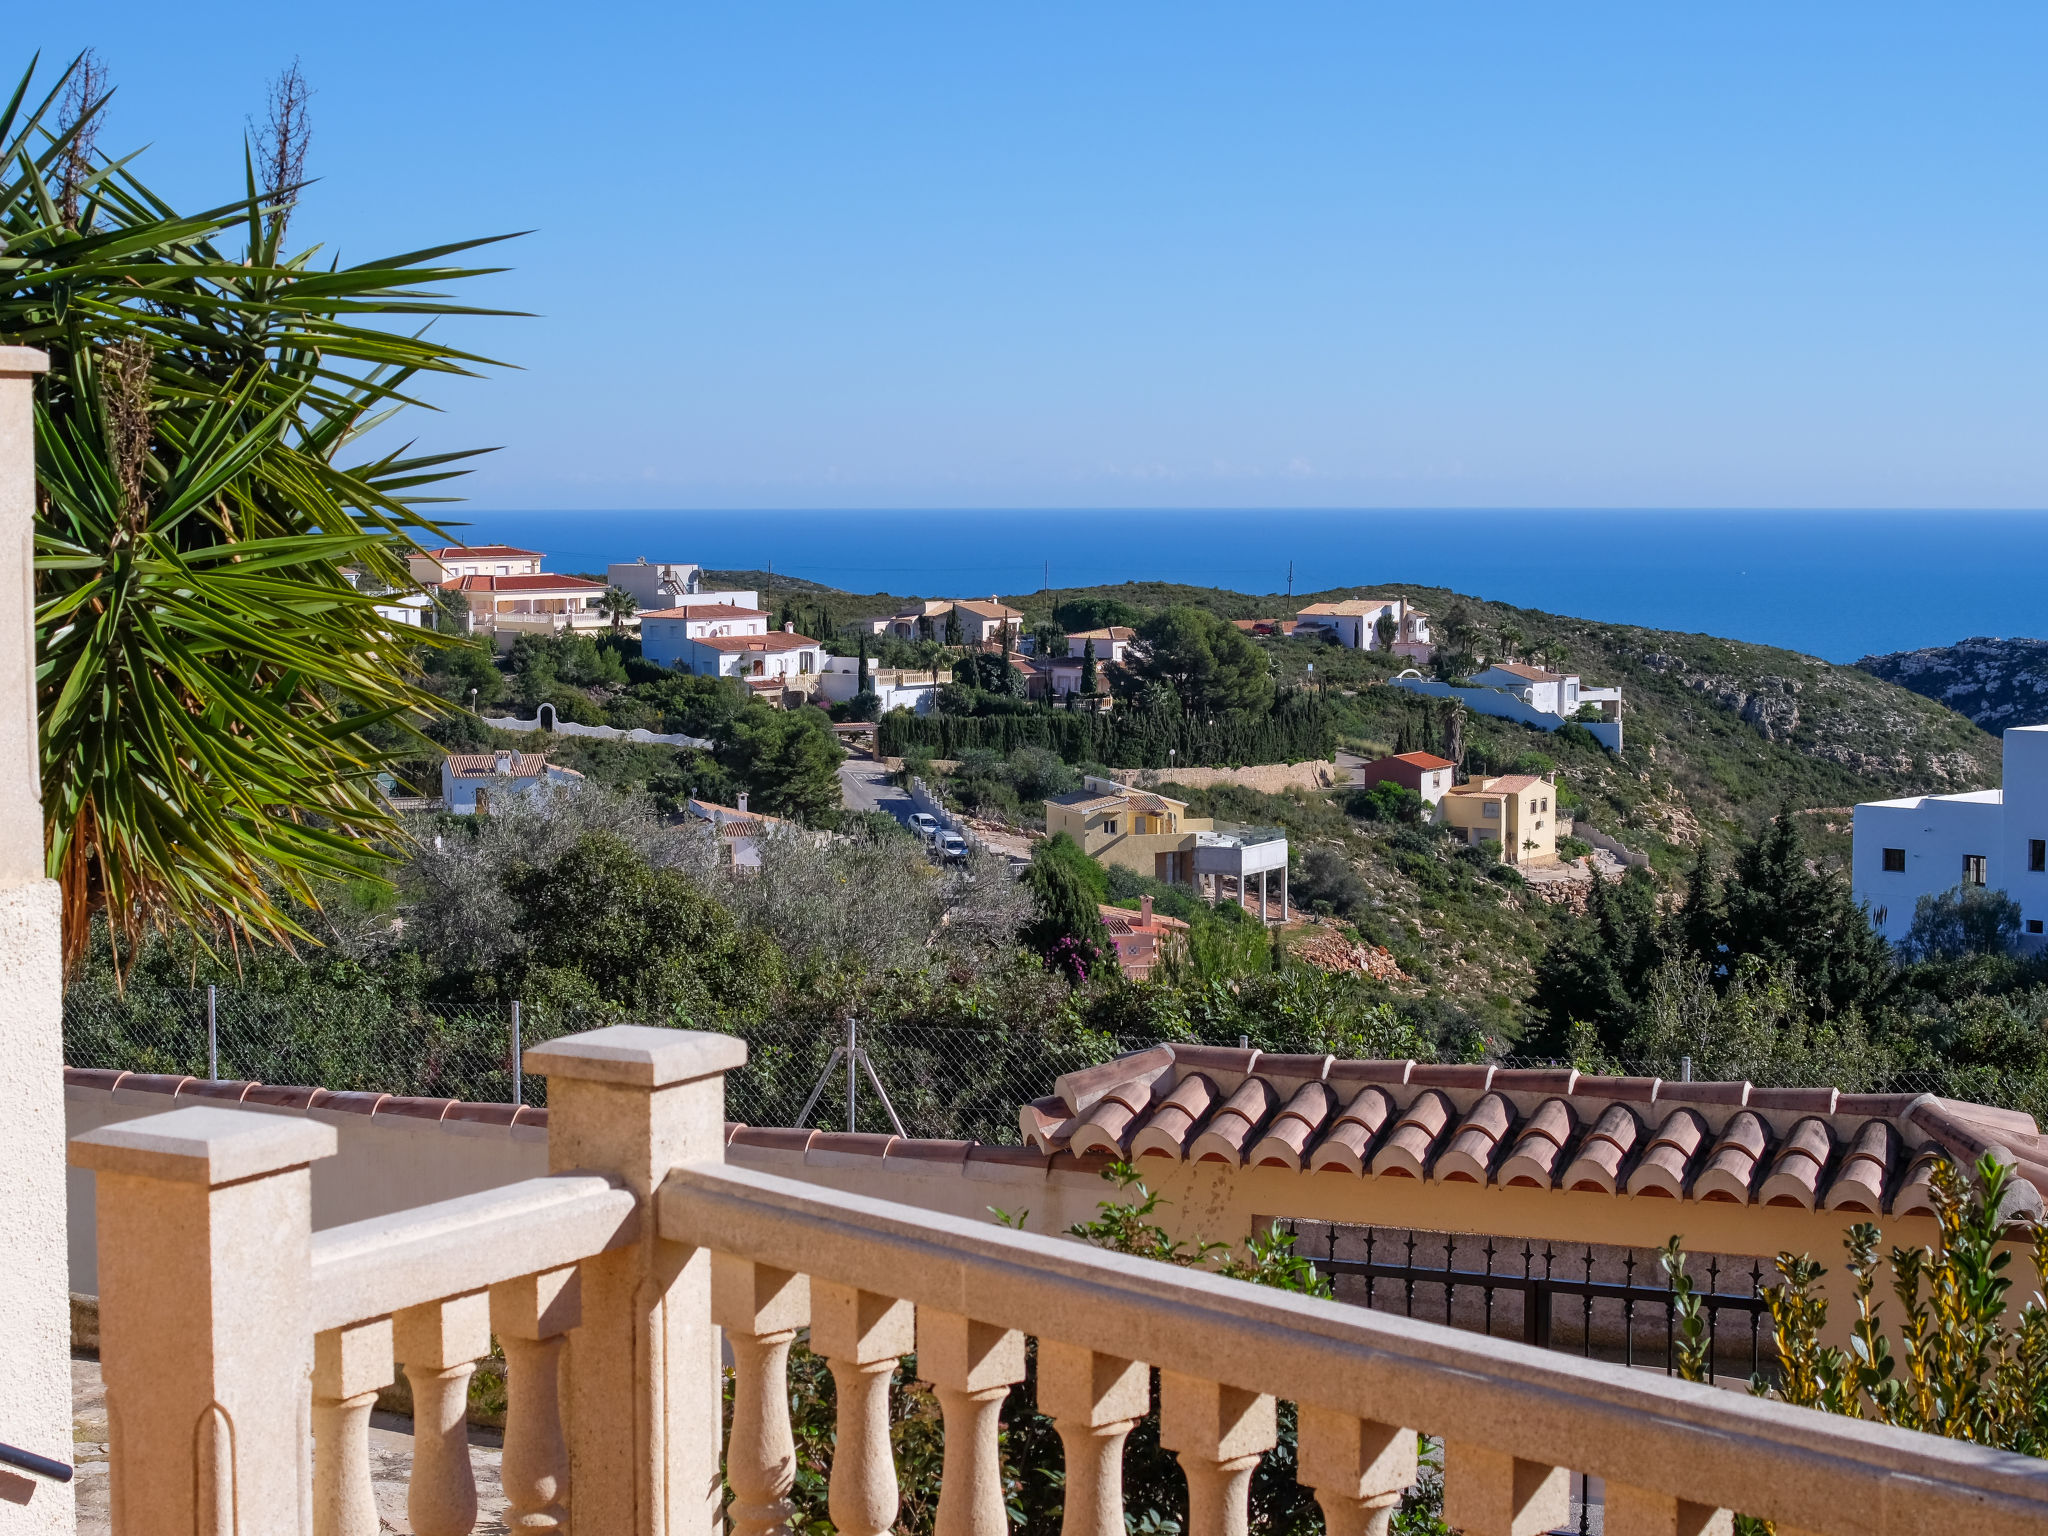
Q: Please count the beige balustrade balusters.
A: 11